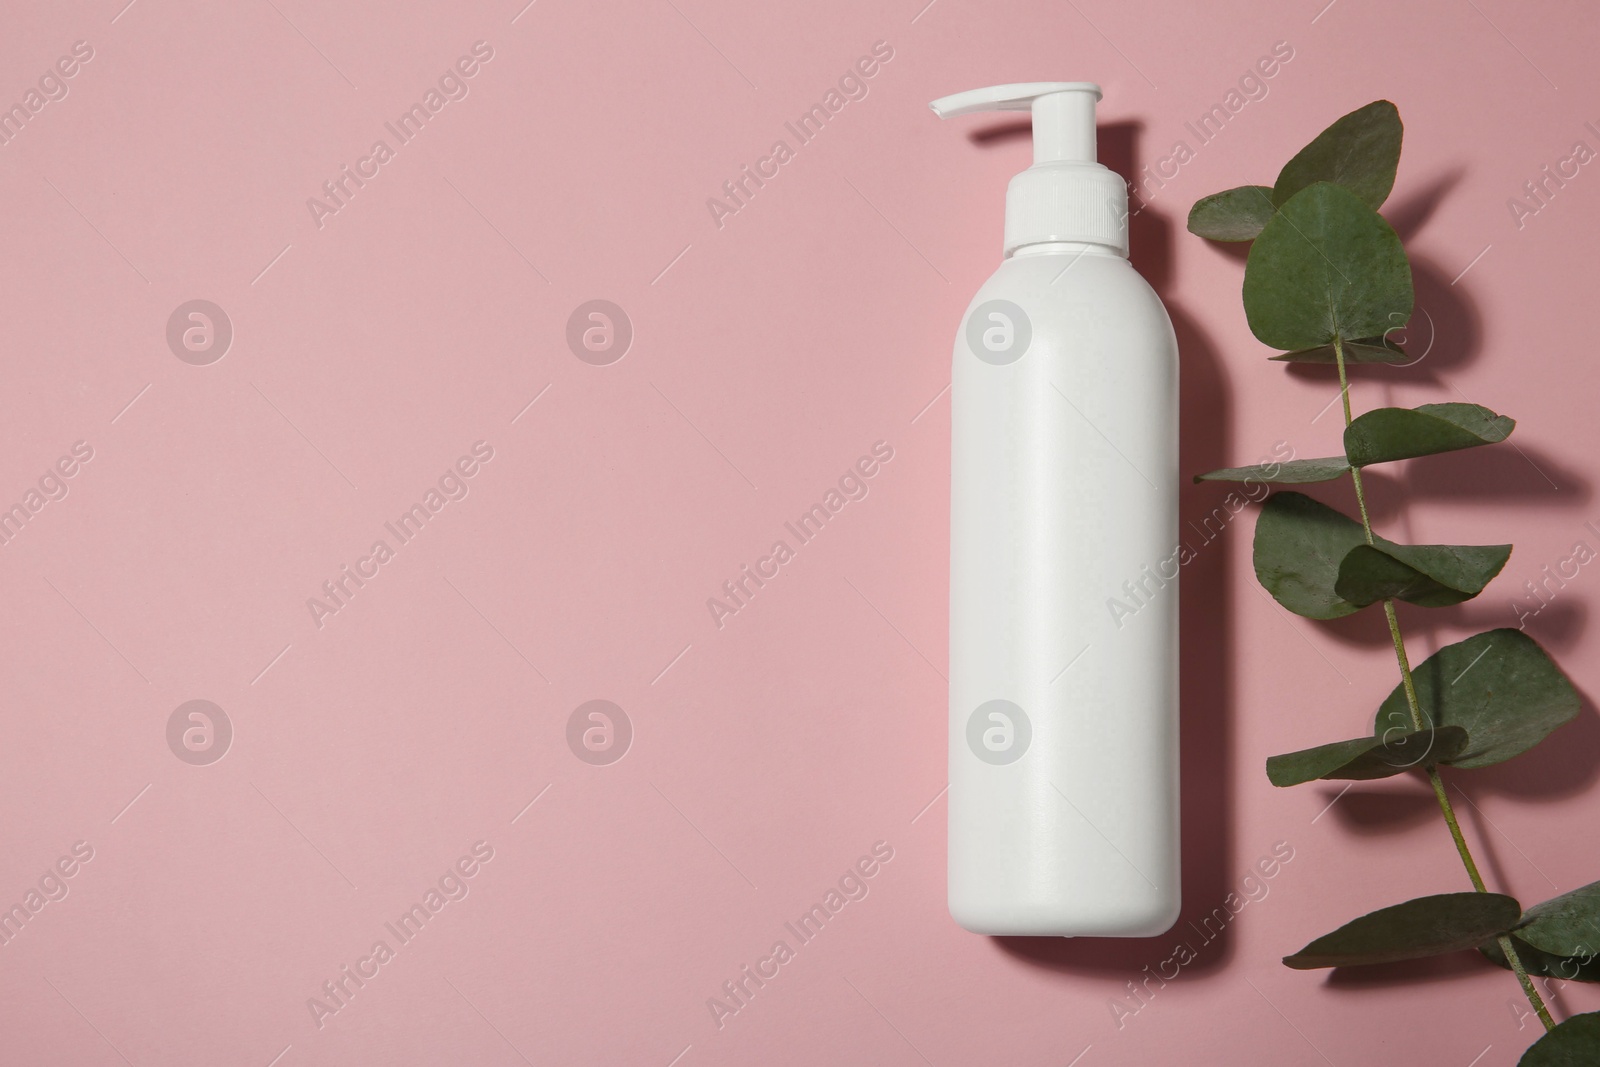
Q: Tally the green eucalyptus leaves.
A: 14